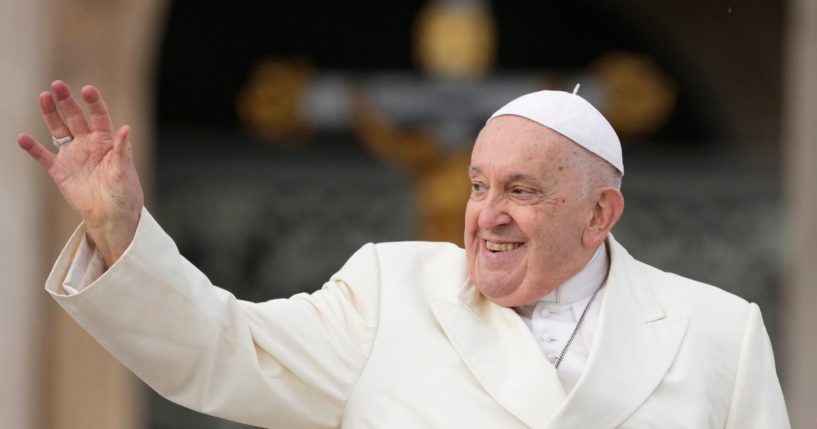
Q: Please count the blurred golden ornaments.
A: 3